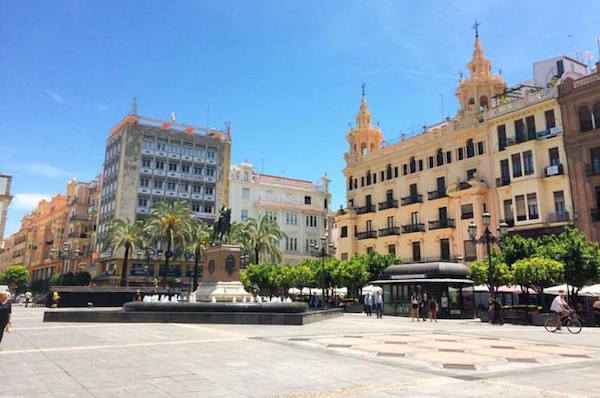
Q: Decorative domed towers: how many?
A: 2